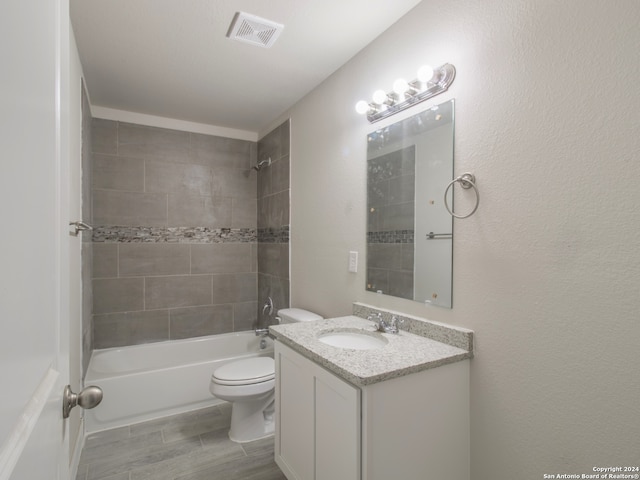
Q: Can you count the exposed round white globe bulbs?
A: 4